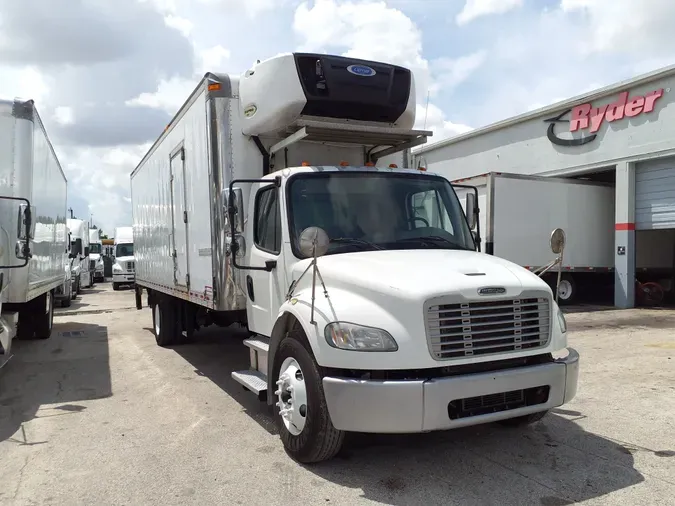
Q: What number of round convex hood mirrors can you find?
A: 2